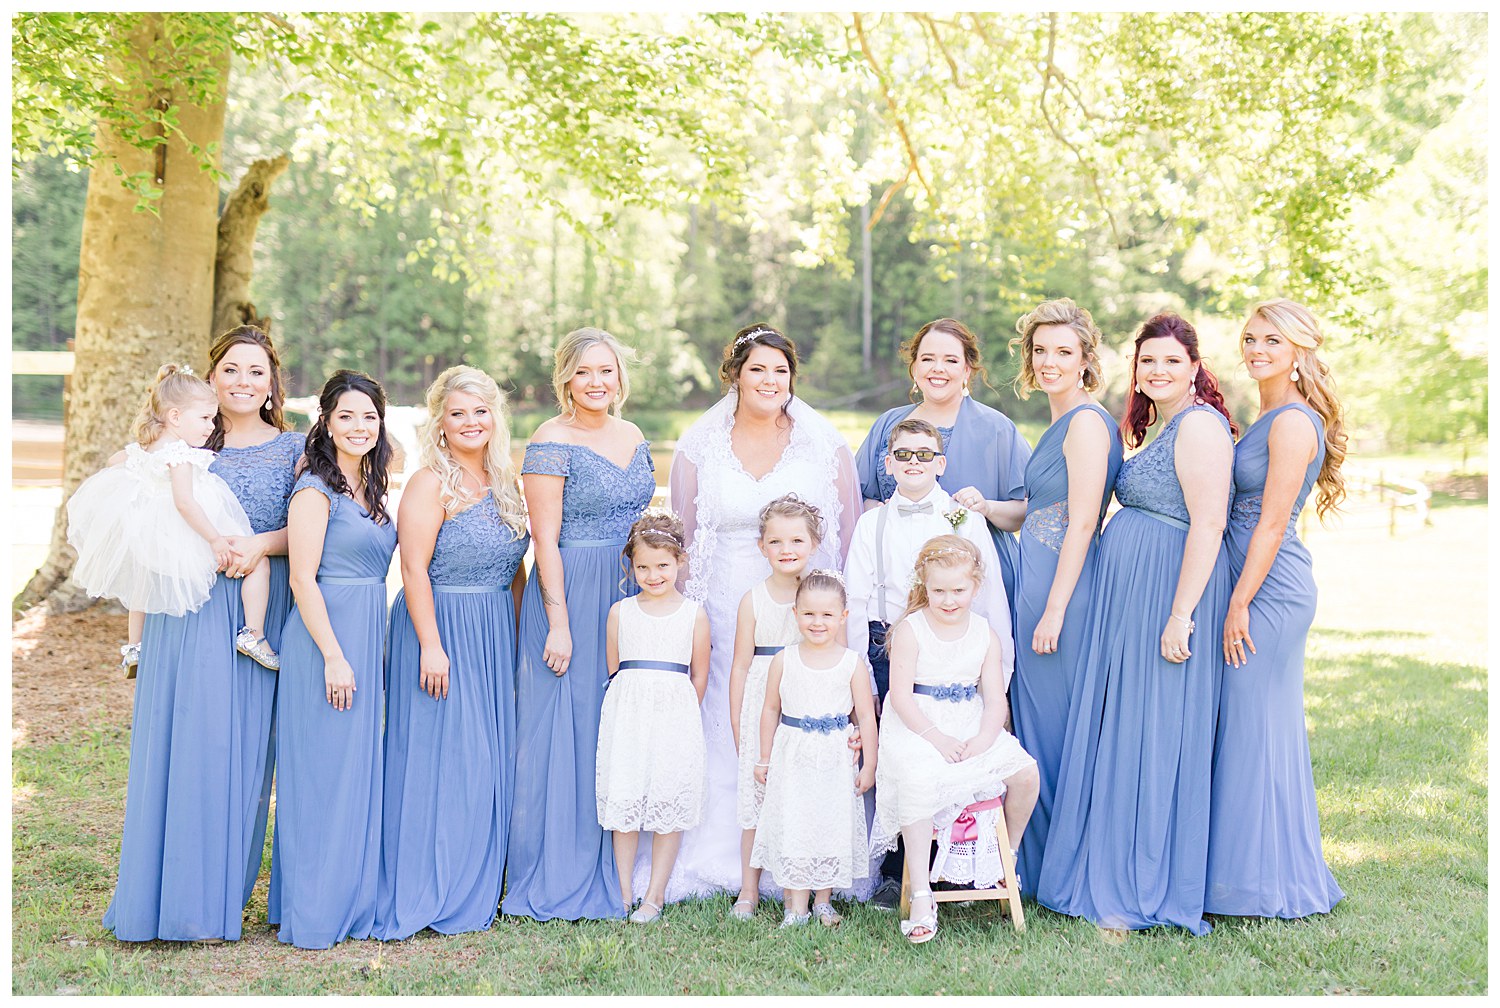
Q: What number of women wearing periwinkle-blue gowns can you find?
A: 8